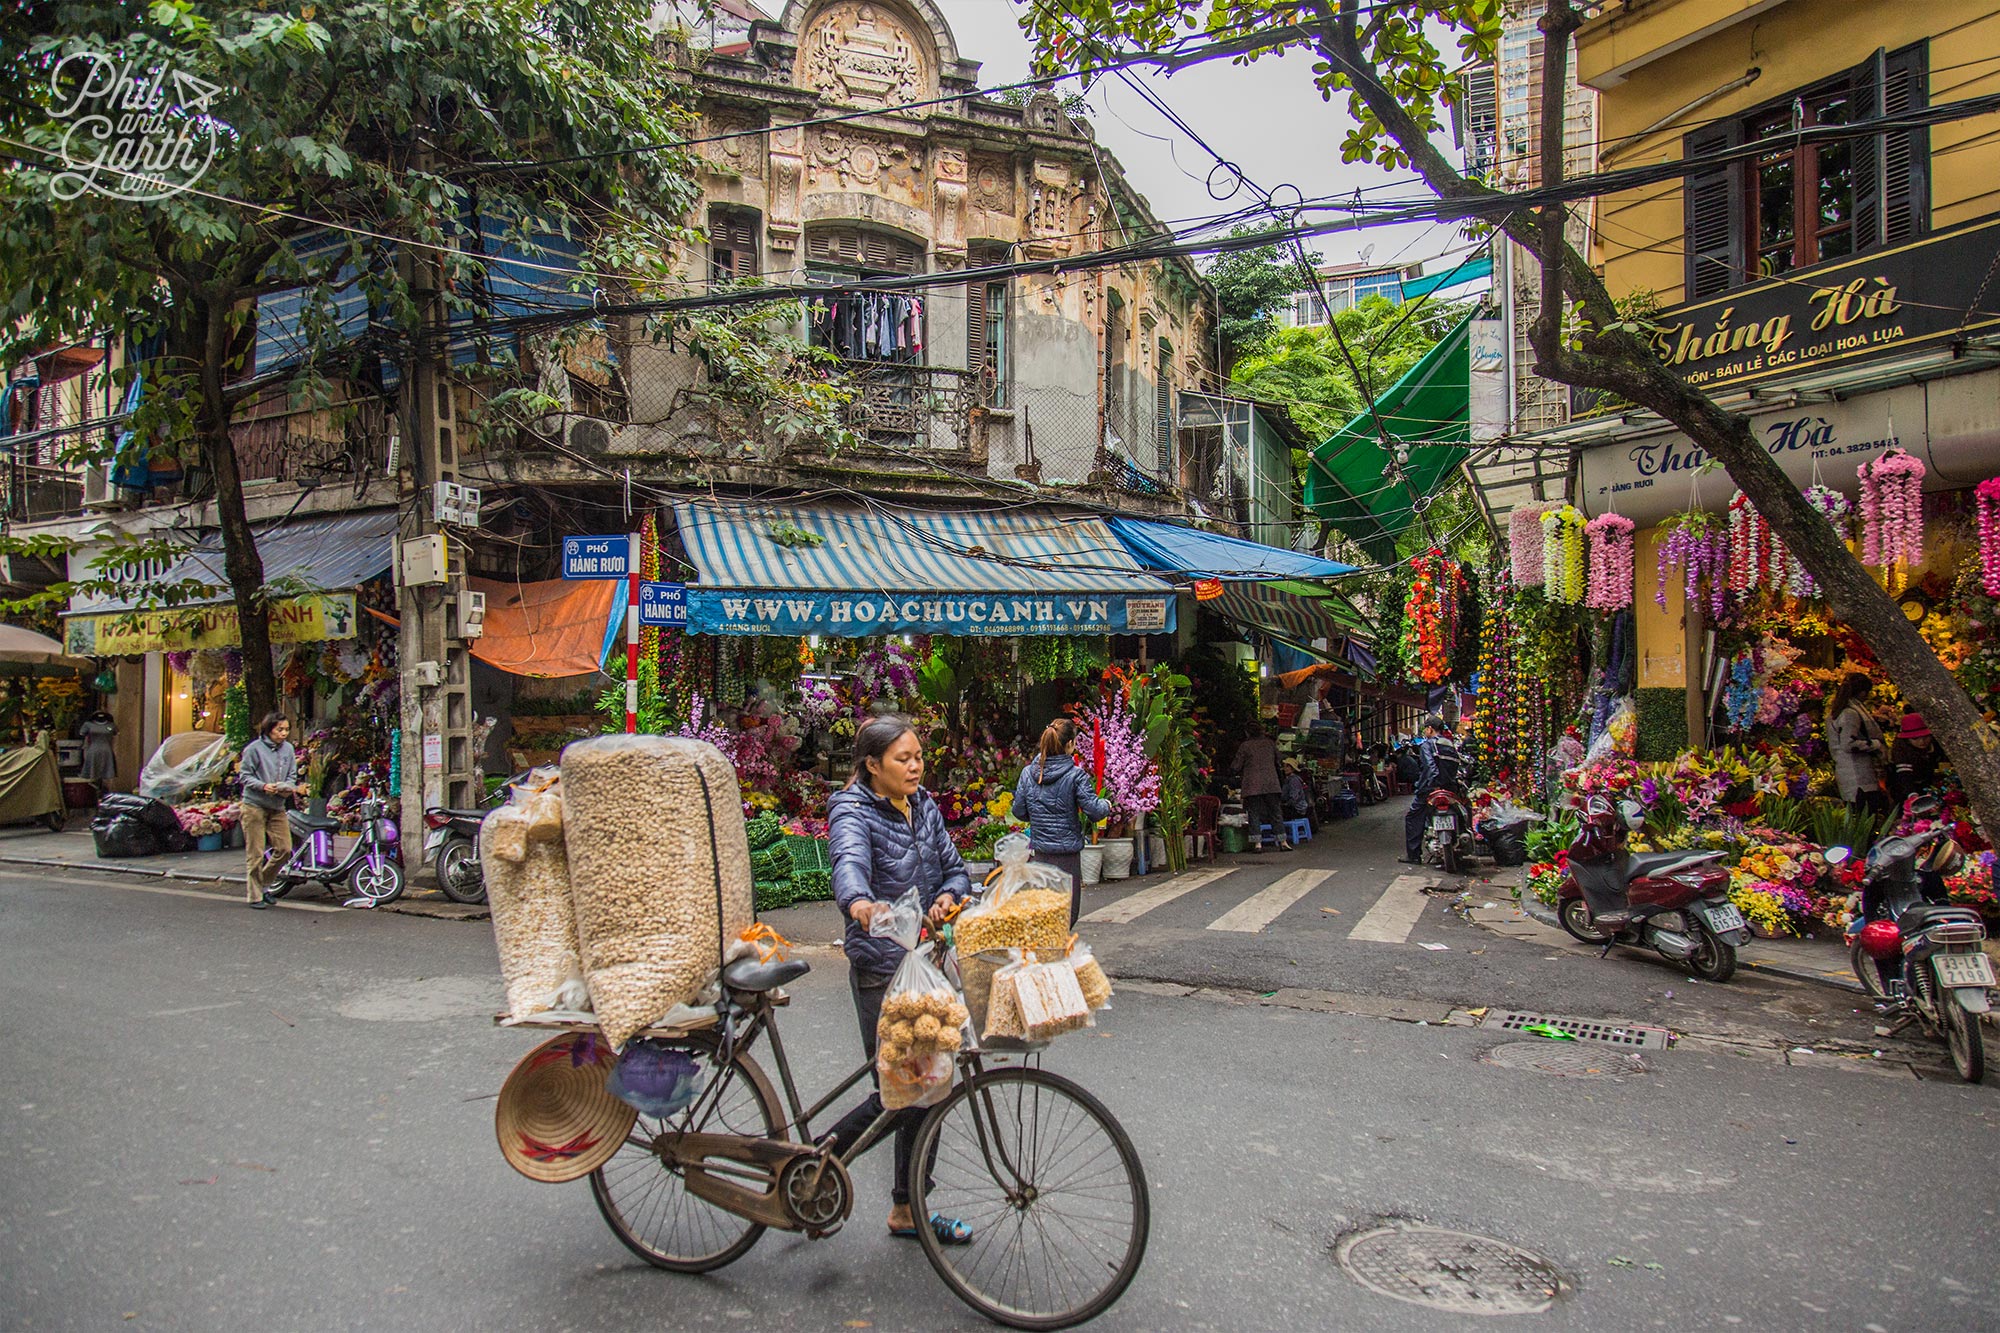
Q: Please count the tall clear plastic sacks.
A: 2